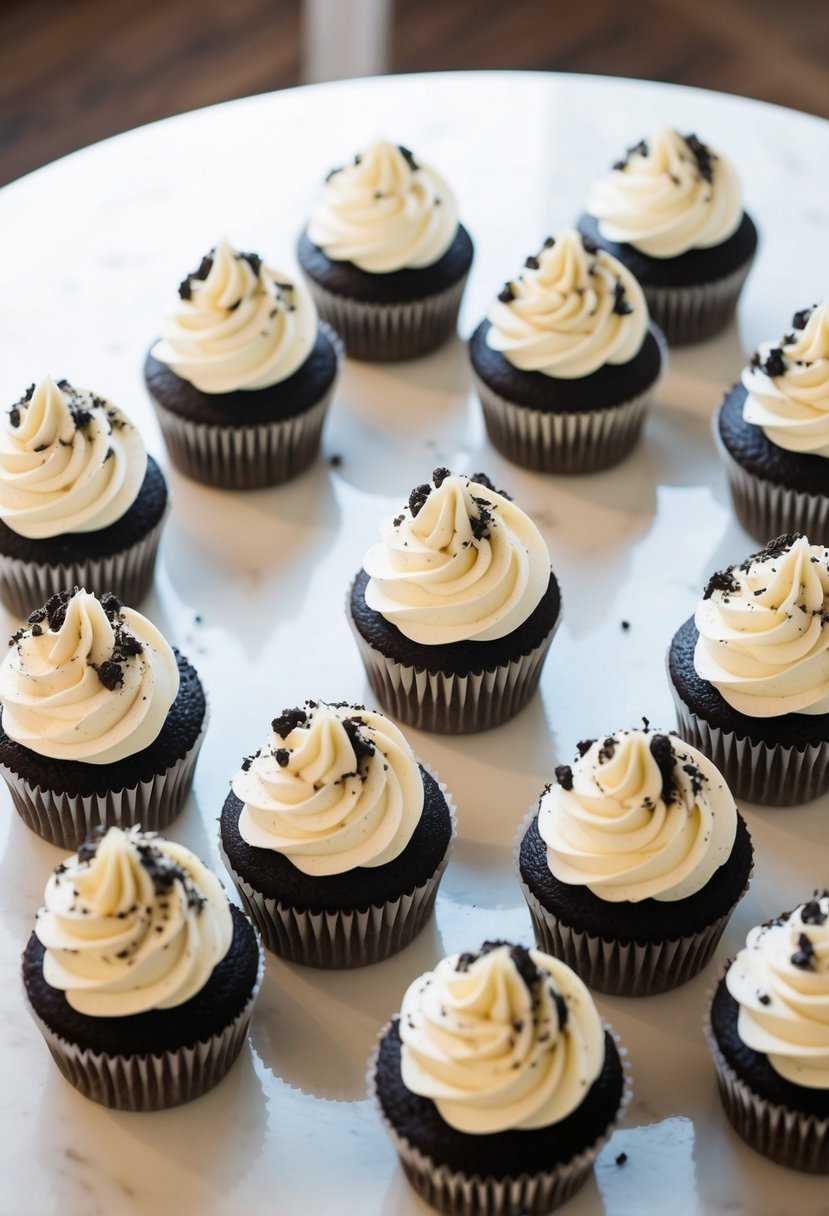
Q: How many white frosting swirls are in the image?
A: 14